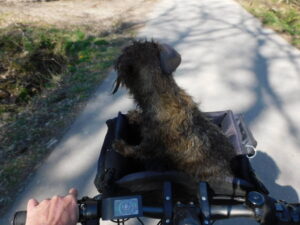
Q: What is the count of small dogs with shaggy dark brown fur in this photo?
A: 1